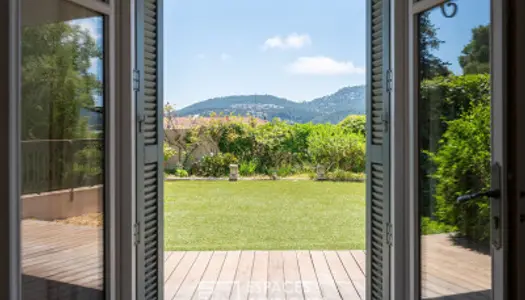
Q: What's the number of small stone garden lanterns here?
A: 2